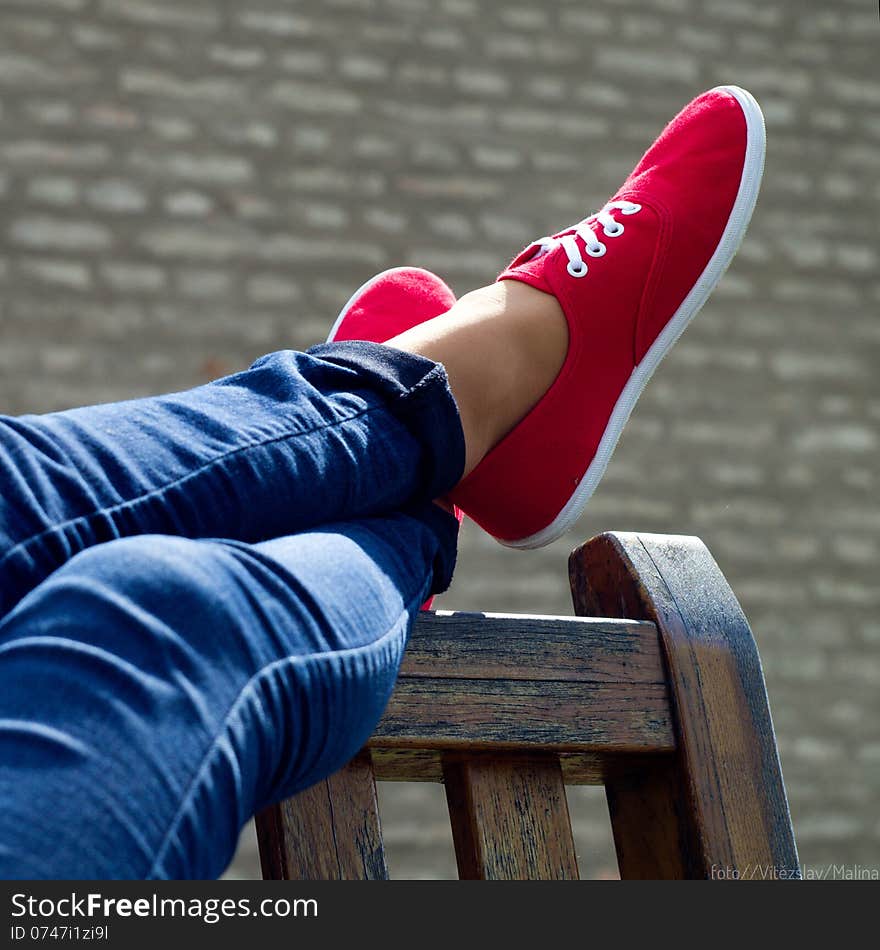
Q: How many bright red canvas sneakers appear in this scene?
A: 2